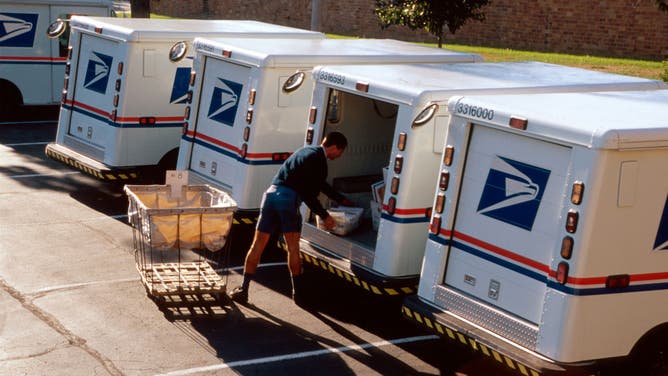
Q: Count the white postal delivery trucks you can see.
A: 5